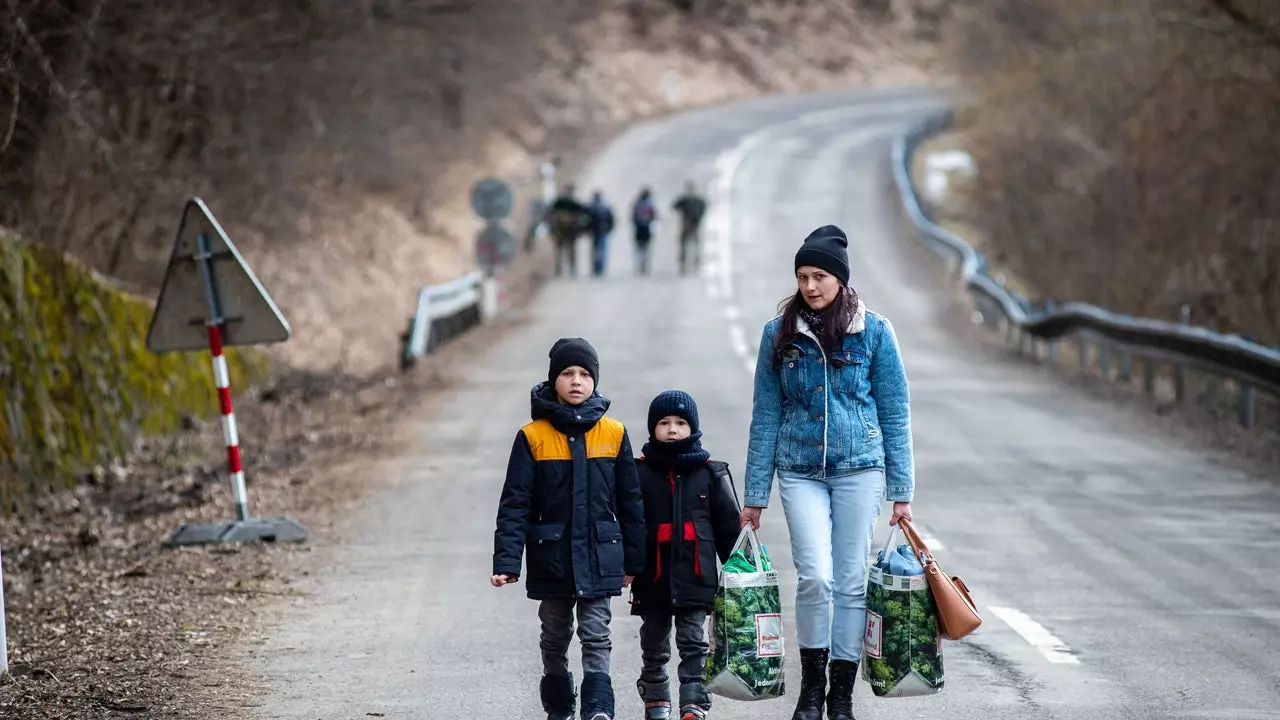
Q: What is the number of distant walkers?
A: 4